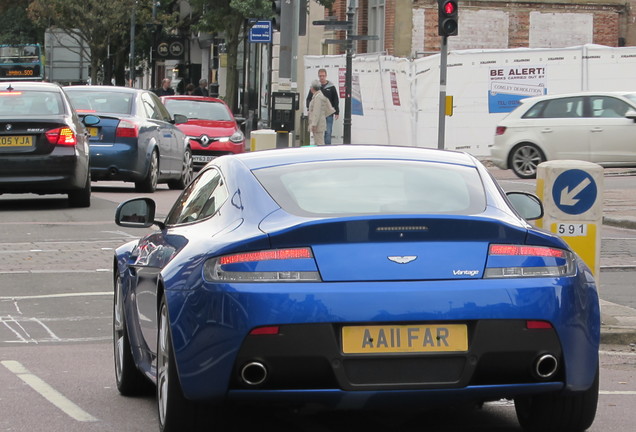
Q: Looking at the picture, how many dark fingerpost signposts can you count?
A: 1